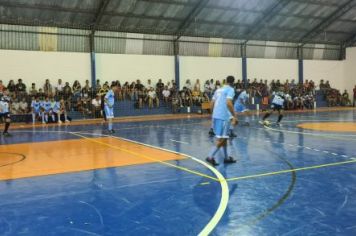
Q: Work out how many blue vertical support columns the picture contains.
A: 4